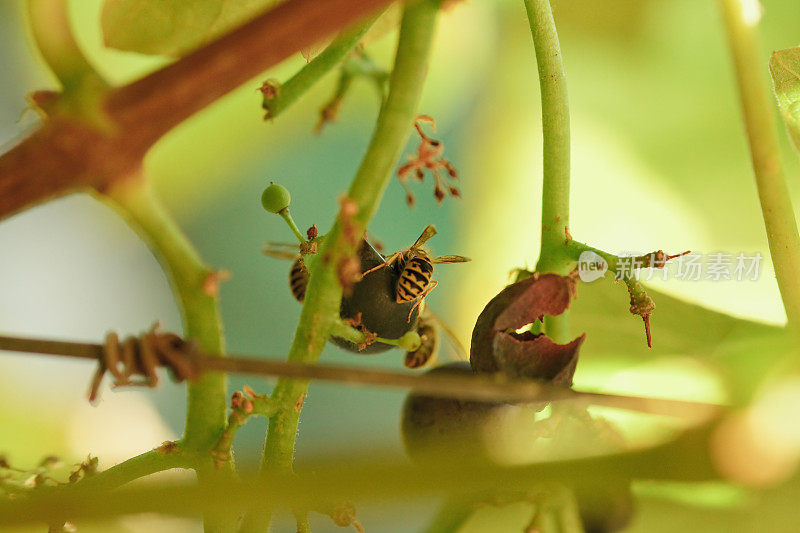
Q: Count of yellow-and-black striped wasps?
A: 3